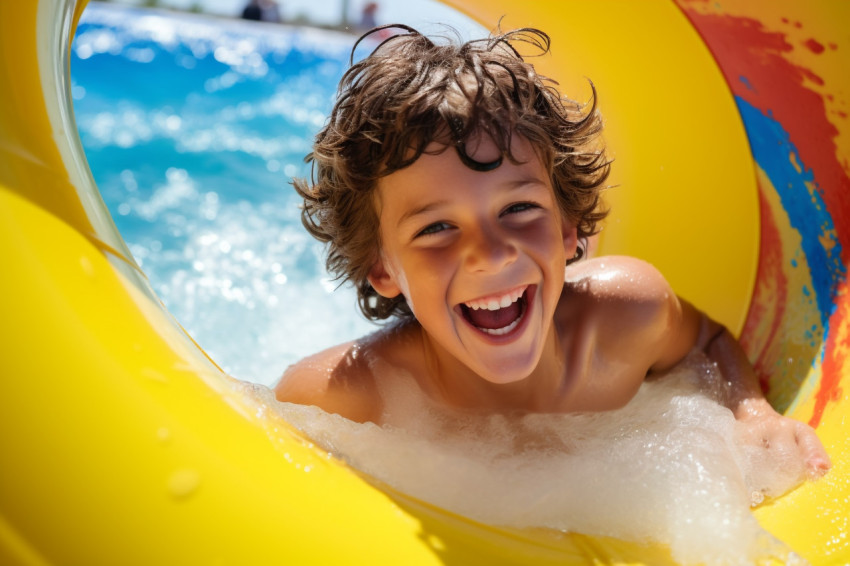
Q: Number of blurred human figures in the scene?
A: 3